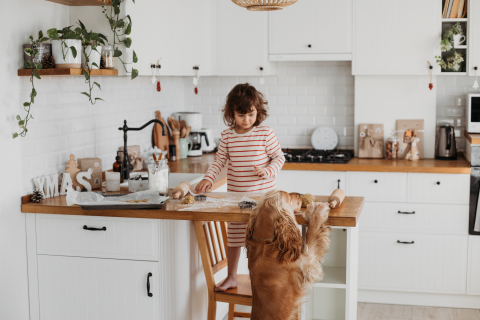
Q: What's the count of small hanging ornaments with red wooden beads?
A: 3